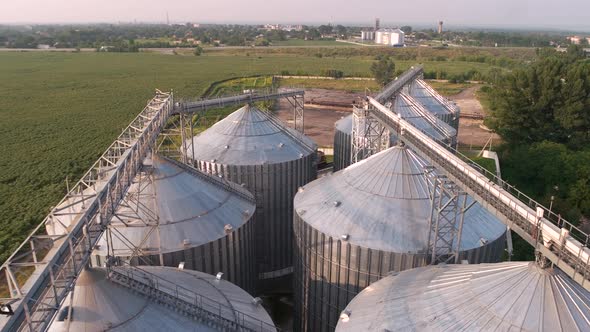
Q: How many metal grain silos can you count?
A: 7